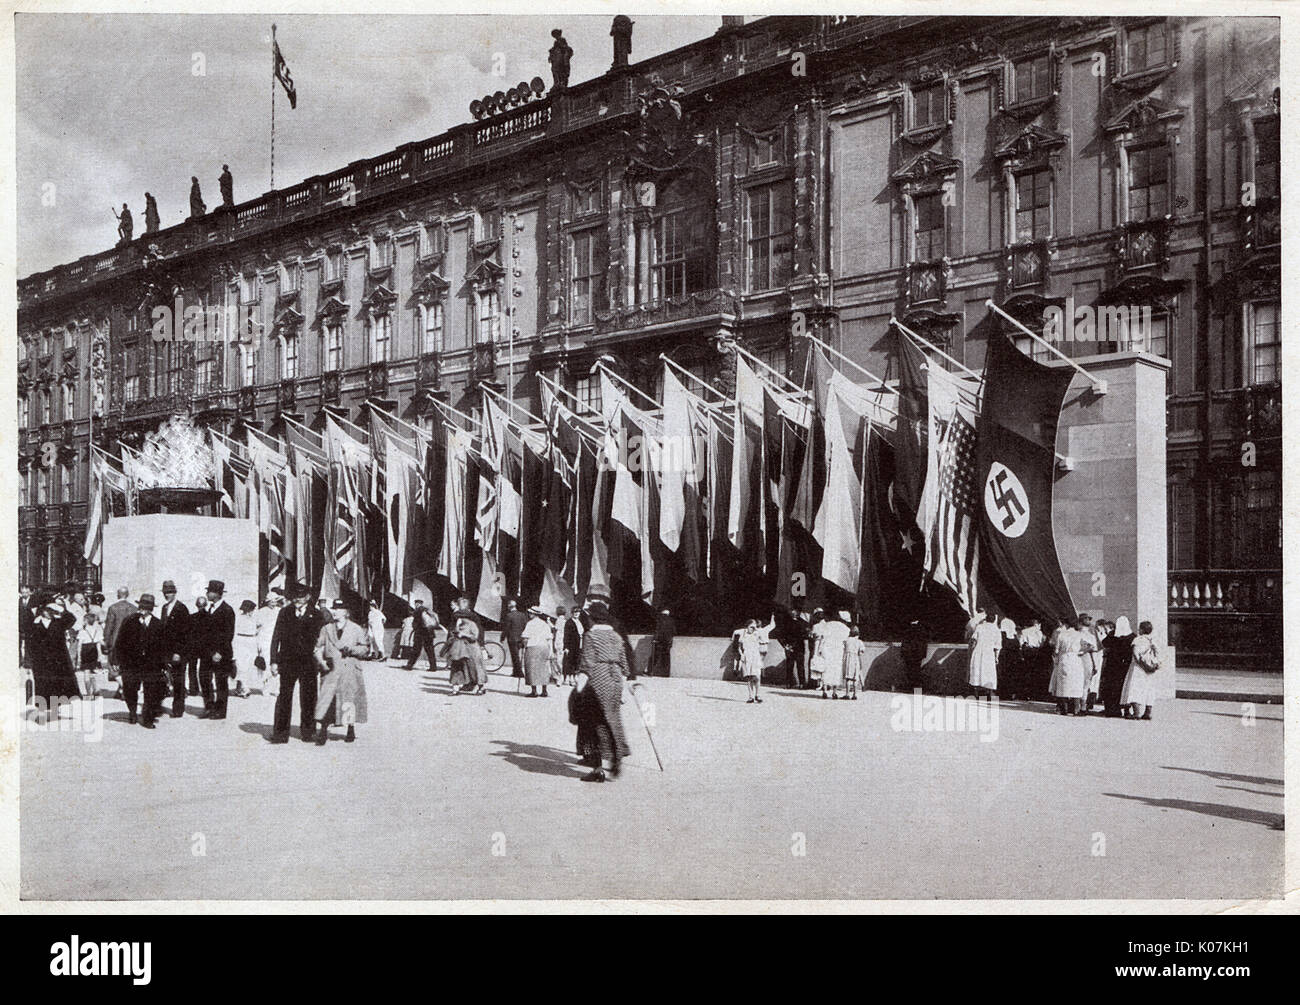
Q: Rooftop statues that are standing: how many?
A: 6